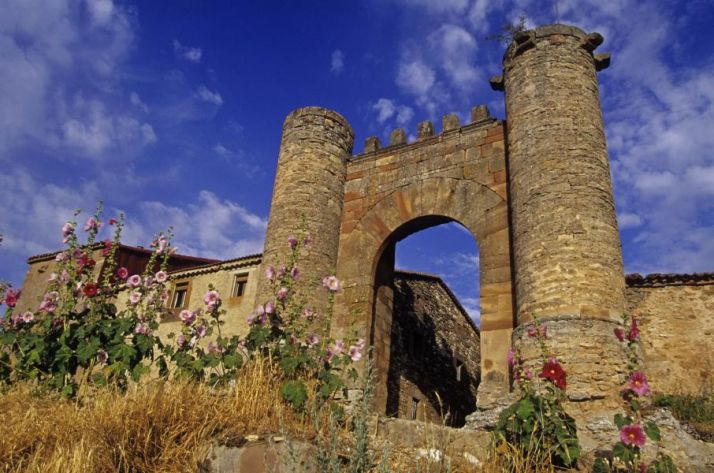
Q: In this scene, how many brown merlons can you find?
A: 5